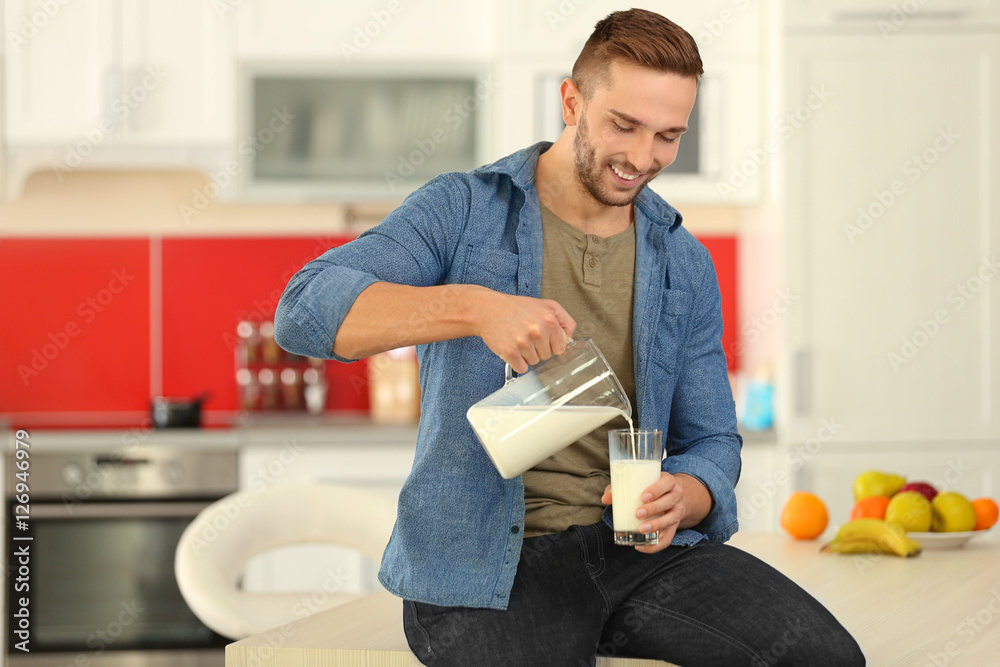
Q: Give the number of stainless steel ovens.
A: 1